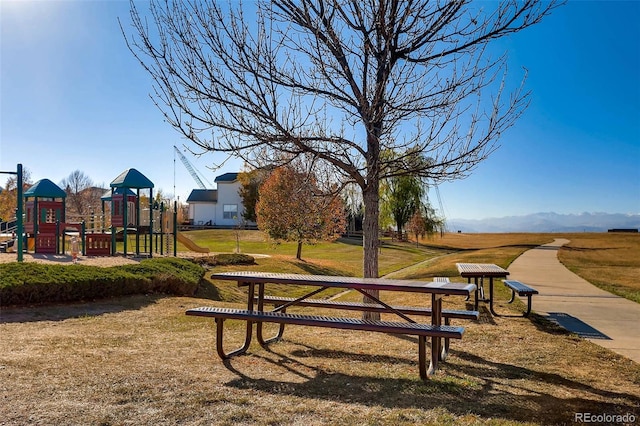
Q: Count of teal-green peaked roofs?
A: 3